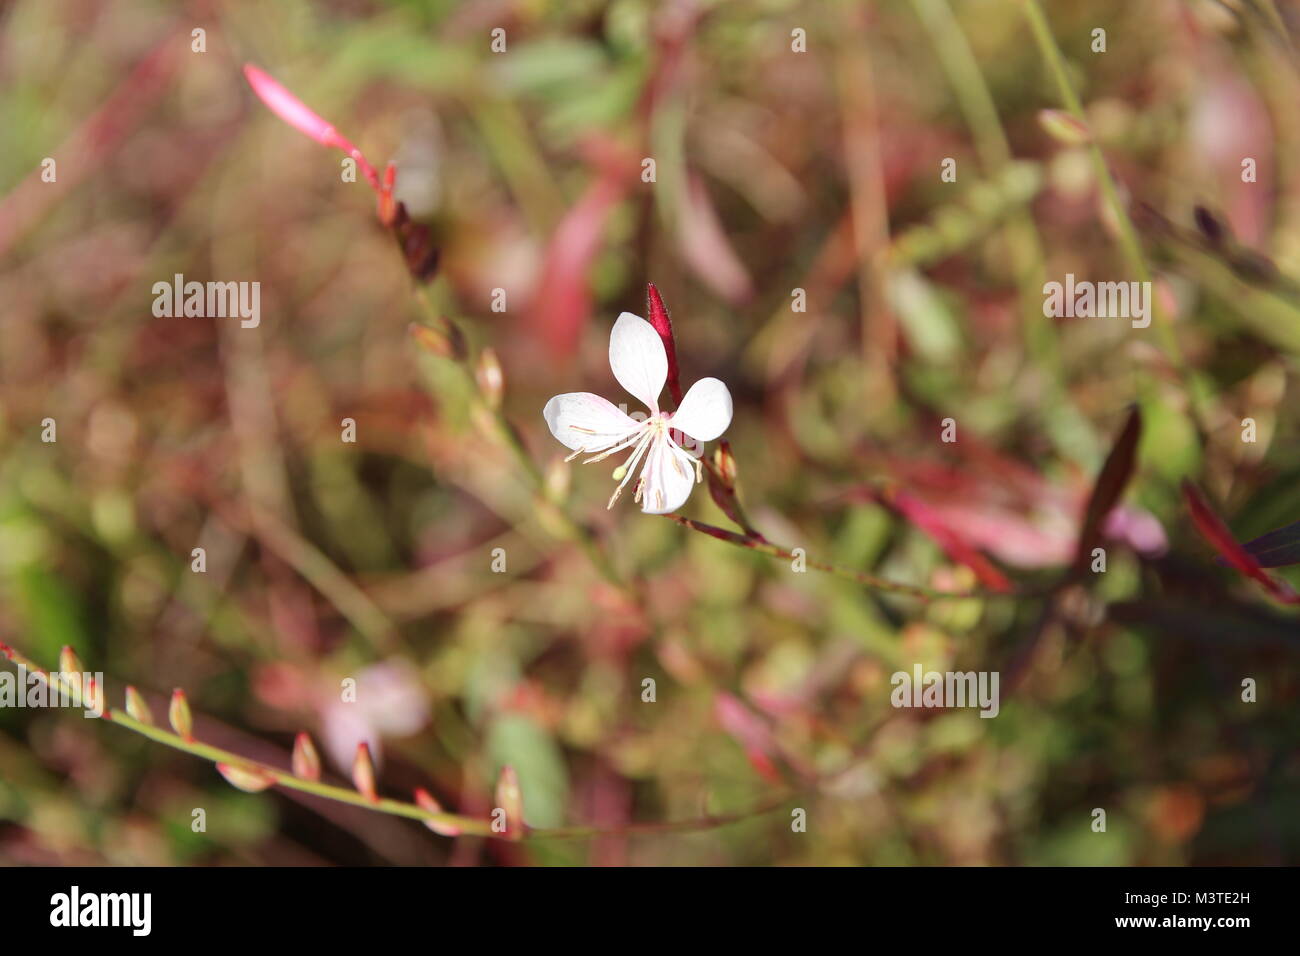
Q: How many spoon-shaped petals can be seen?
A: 4